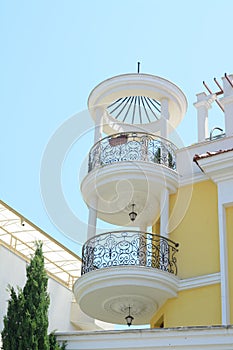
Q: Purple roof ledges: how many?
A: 0